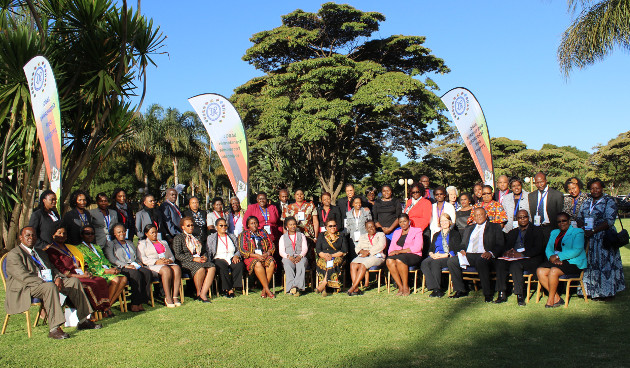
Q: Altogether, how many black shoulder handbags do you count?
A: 1